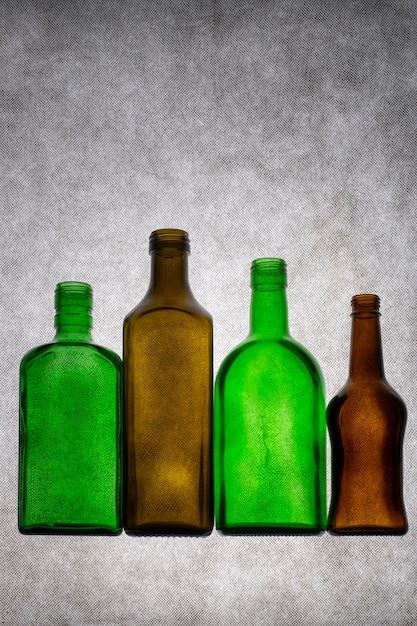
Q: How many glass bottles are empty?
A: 4